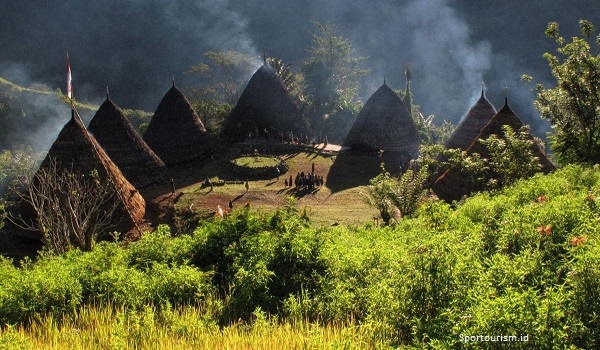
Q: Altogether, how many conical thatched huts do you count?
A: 7